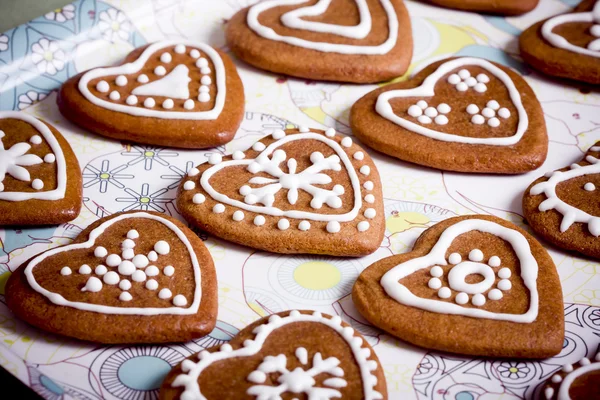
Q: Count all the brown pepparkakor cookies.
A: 12